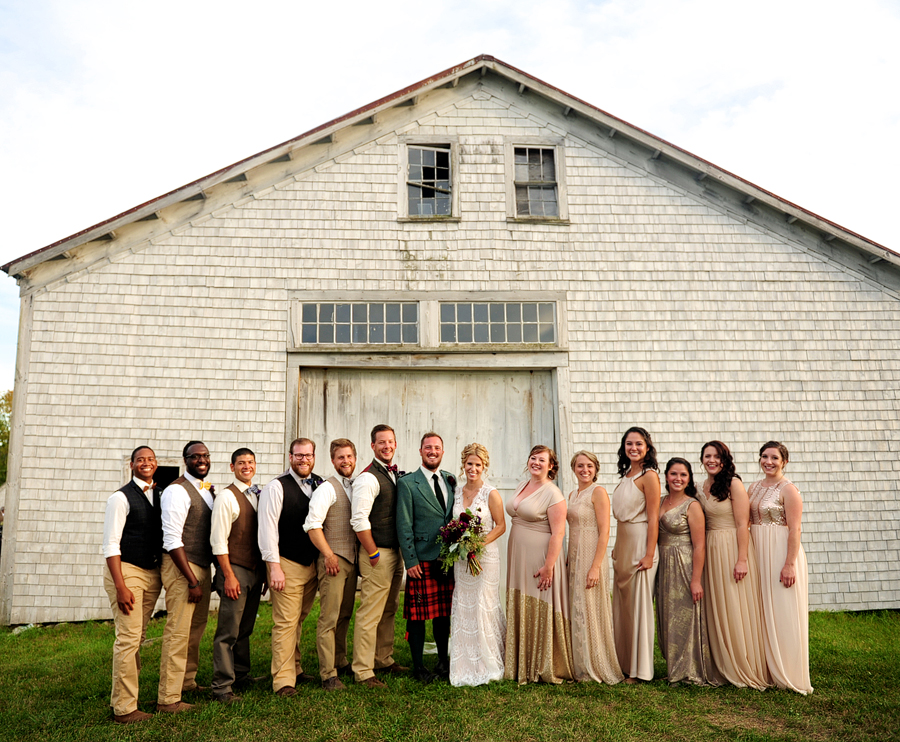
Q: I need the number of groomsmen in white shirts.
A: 6